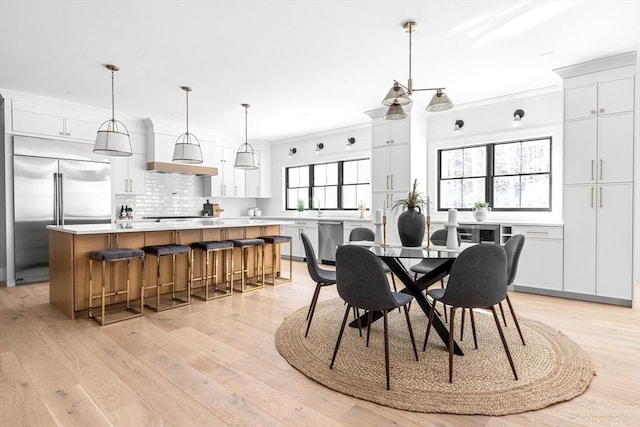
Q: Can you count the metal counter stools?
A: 5